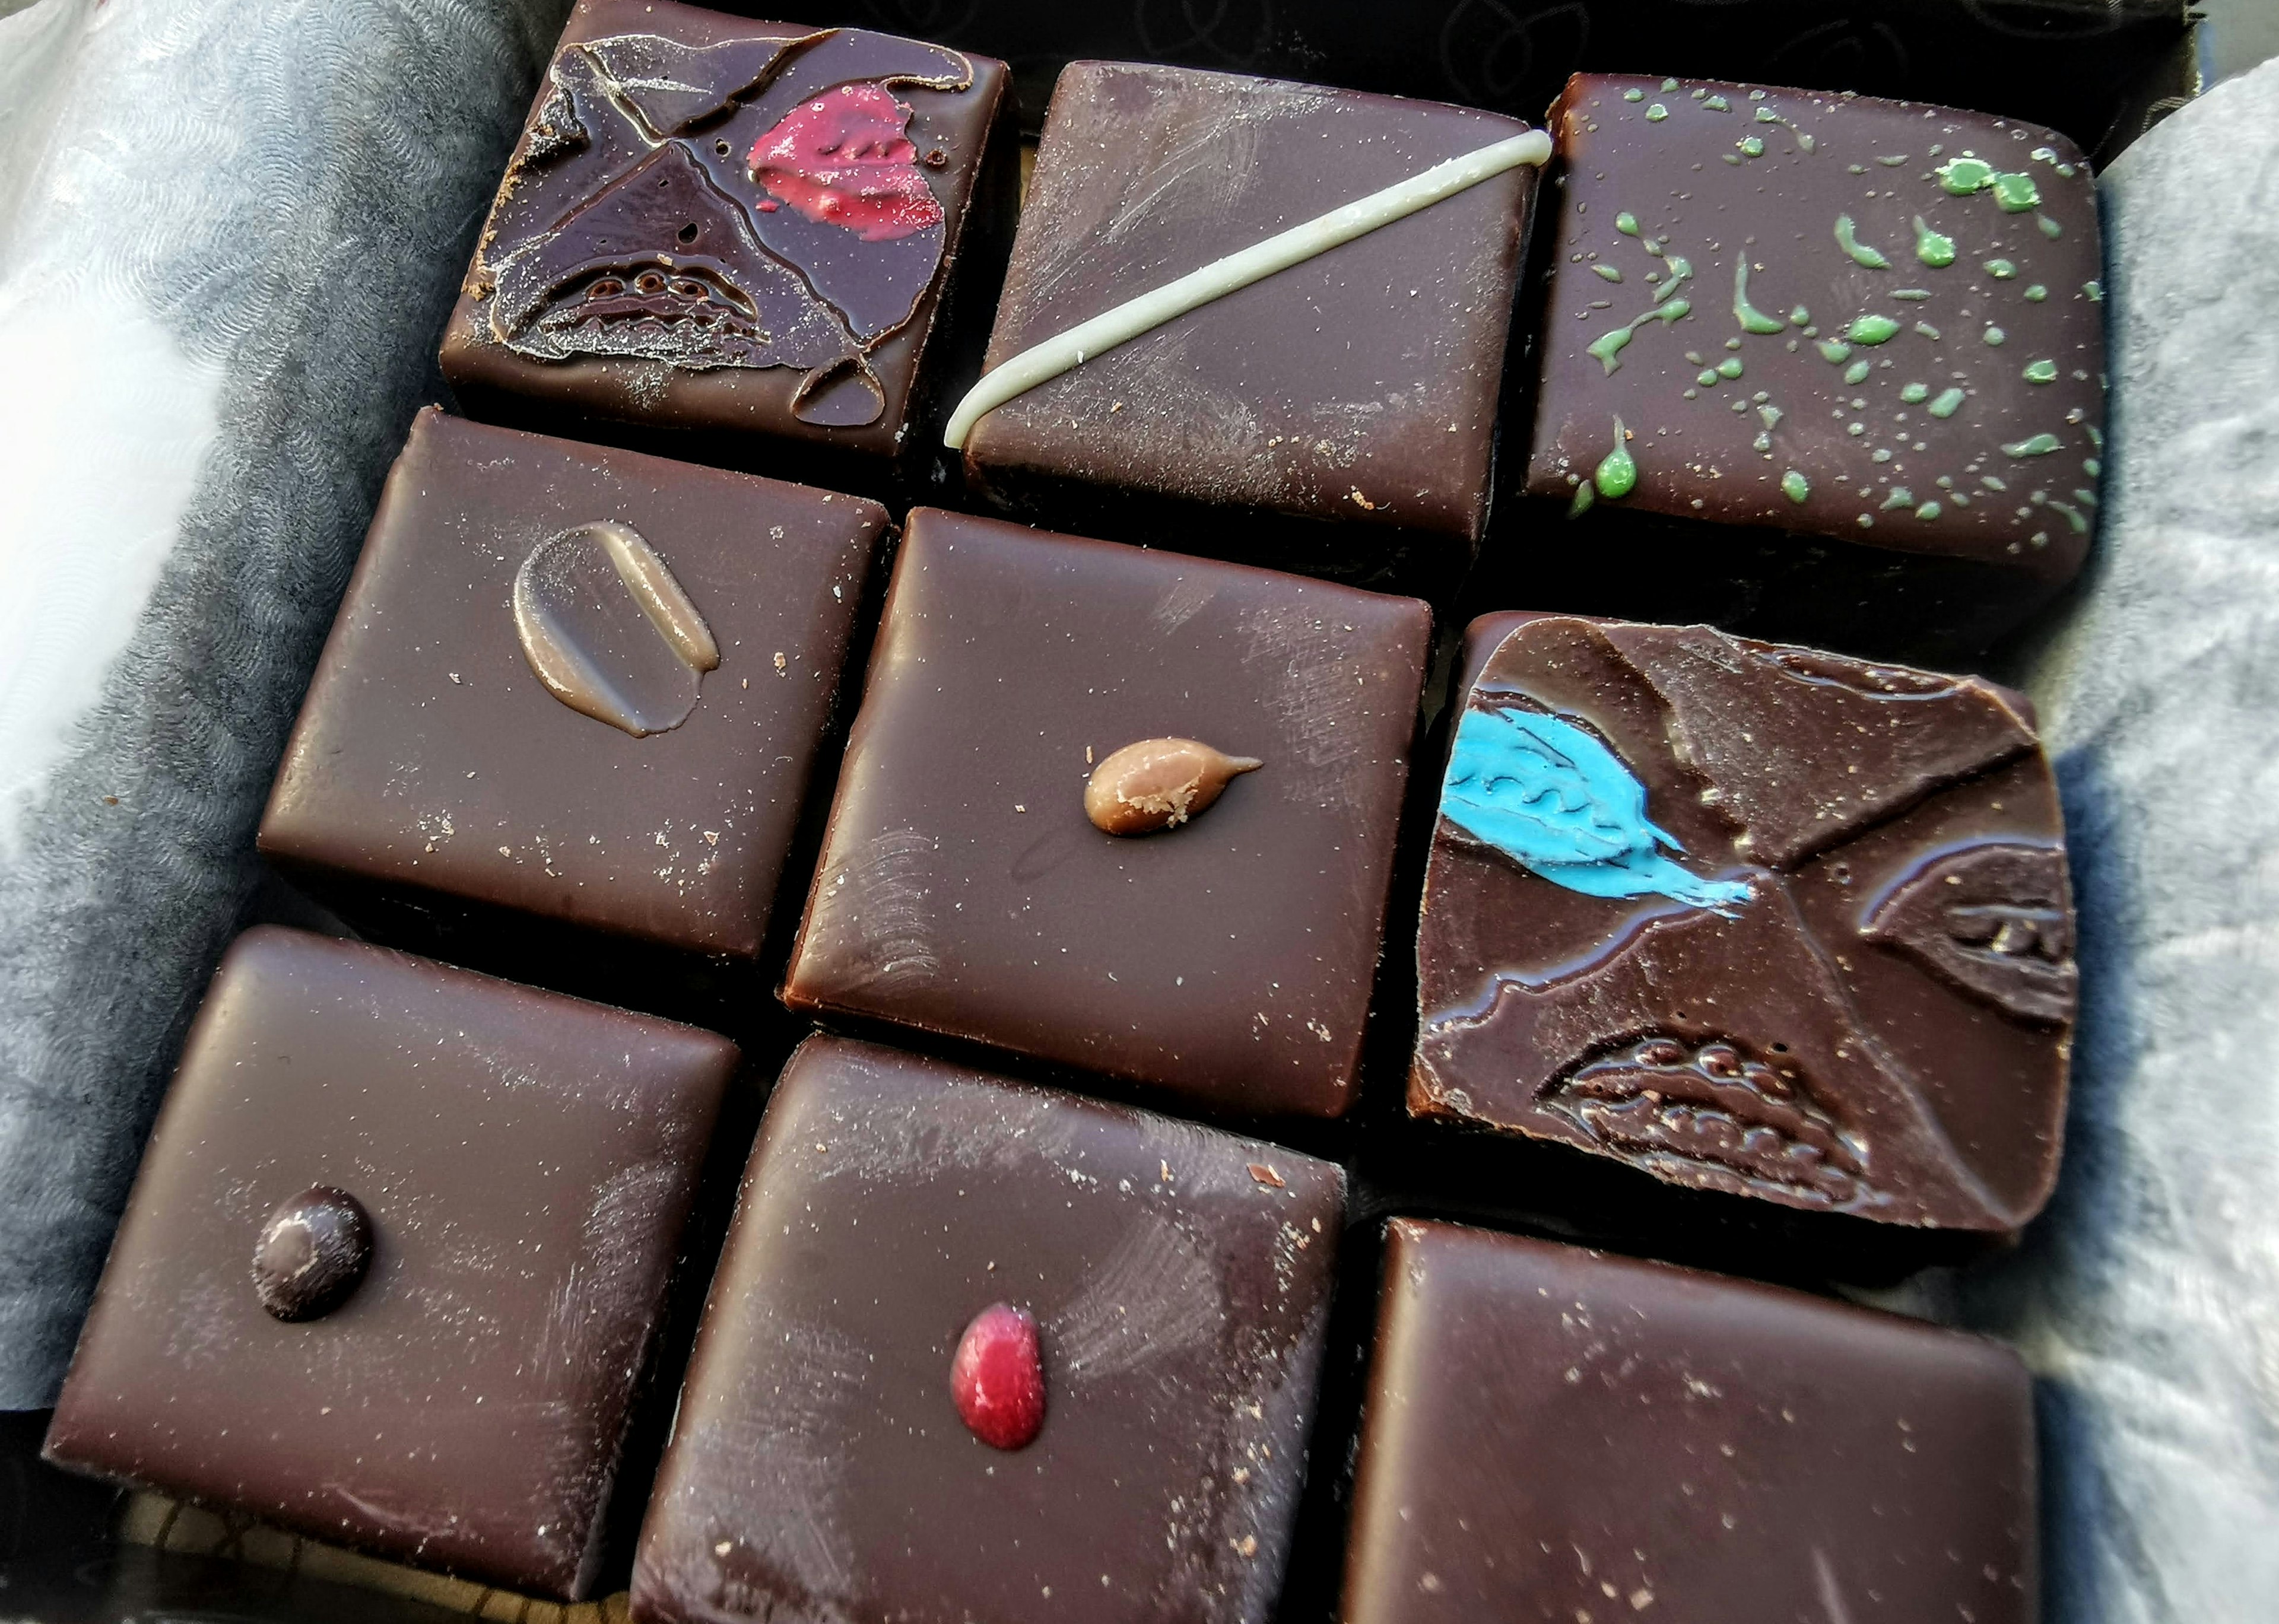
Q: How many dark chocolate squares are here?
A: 9